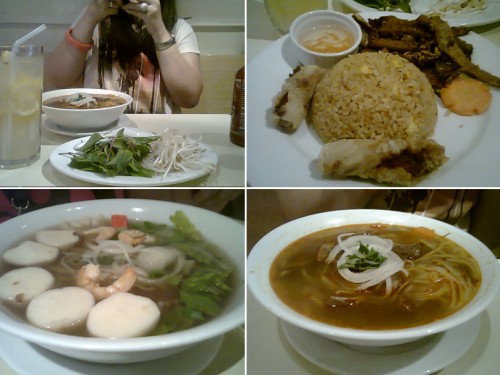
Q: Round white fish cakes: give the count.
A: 5